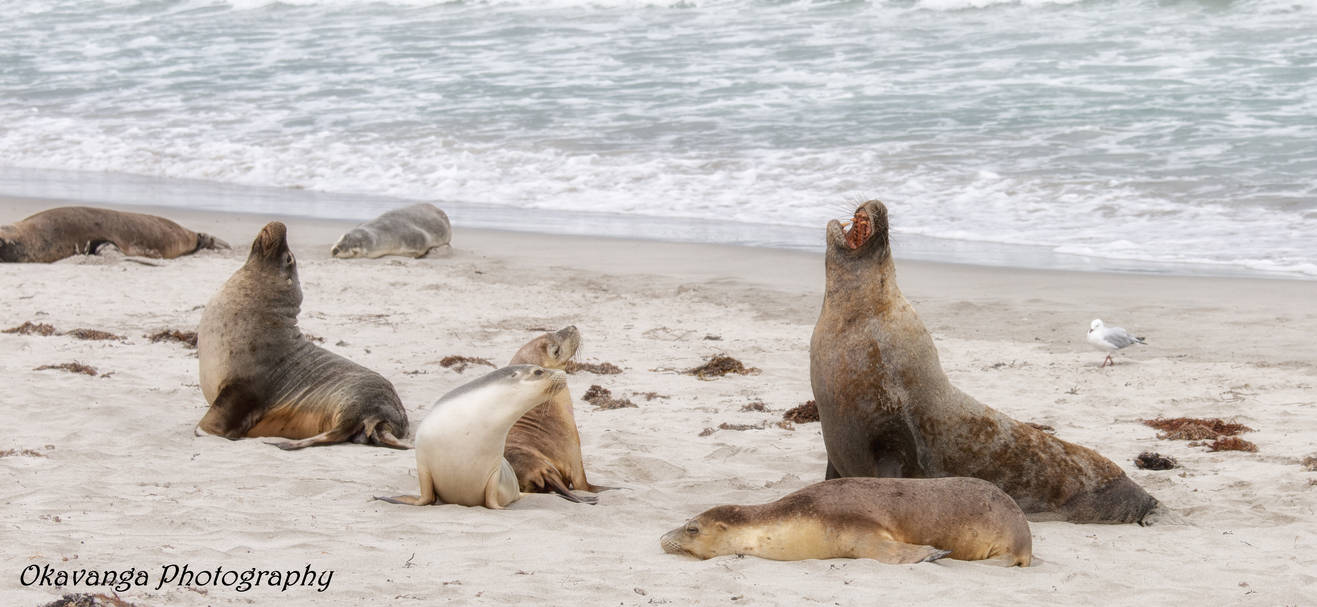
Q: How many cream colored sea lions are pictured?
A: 1